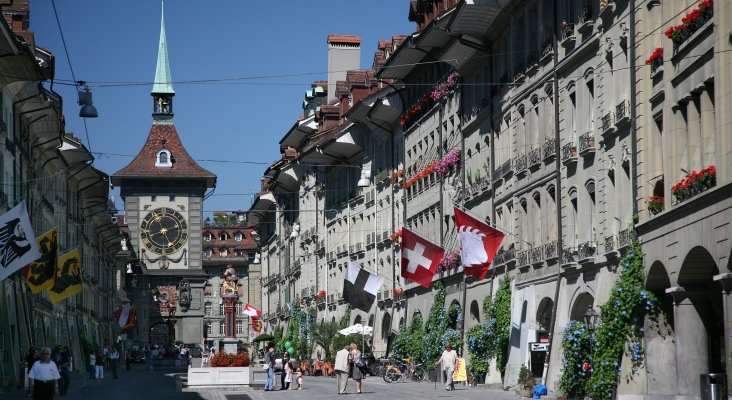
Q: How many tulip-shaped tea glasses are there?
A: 0